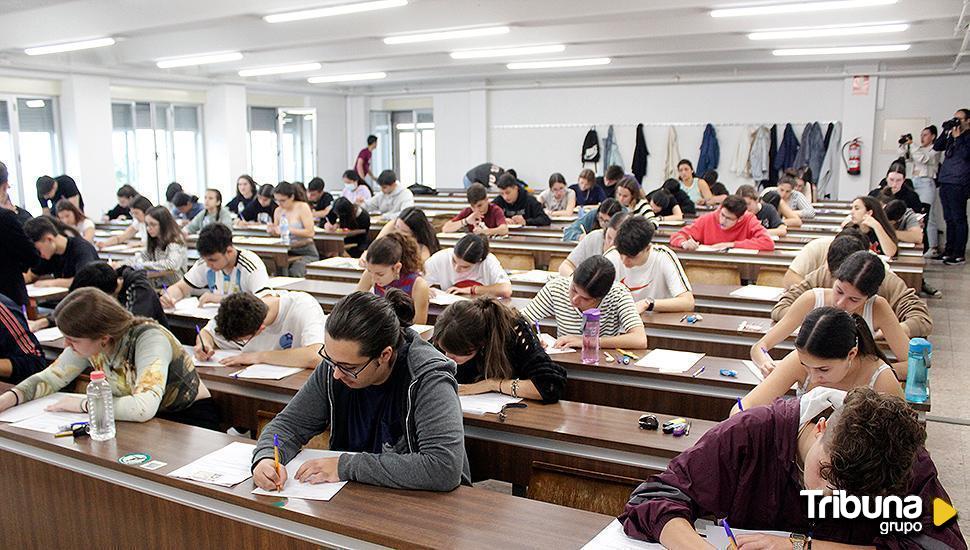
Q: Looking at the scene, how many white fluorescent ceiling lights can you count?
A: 11